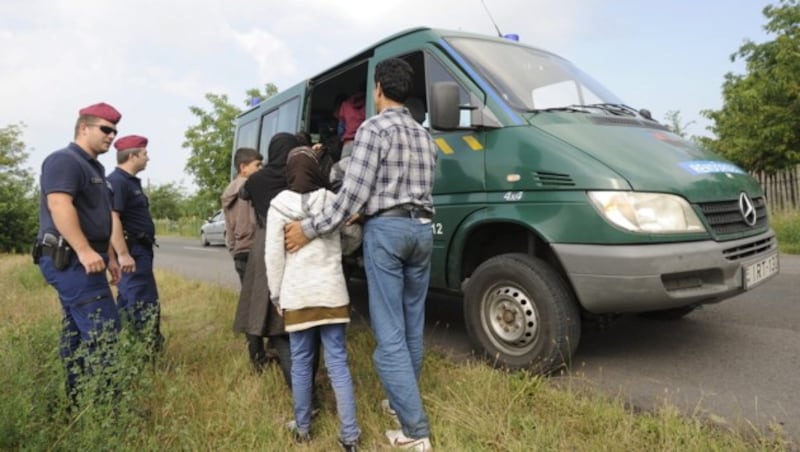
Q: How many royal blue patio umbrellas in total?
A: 0